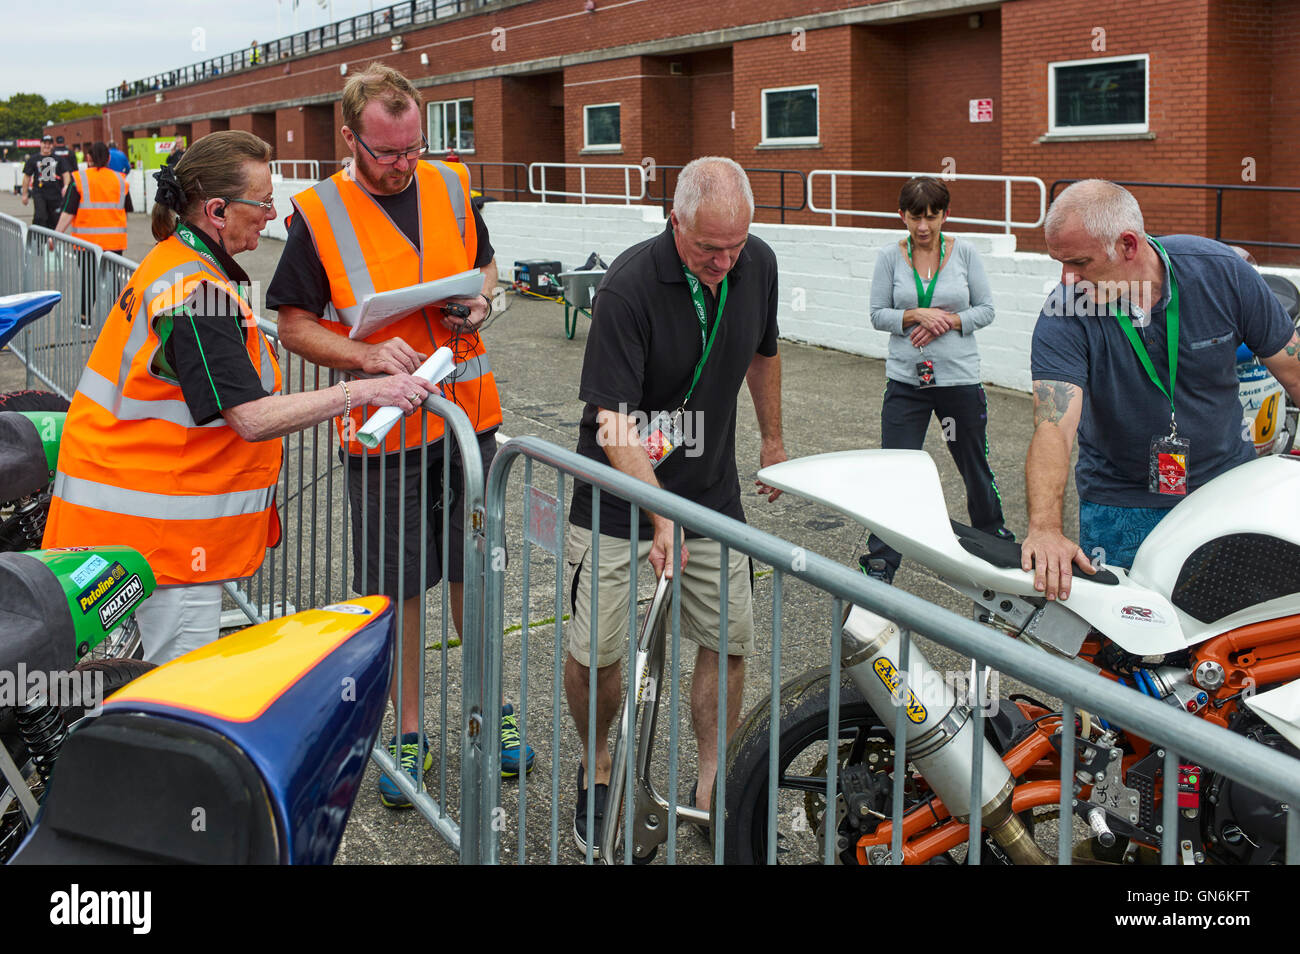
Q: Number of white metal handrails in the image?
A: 3